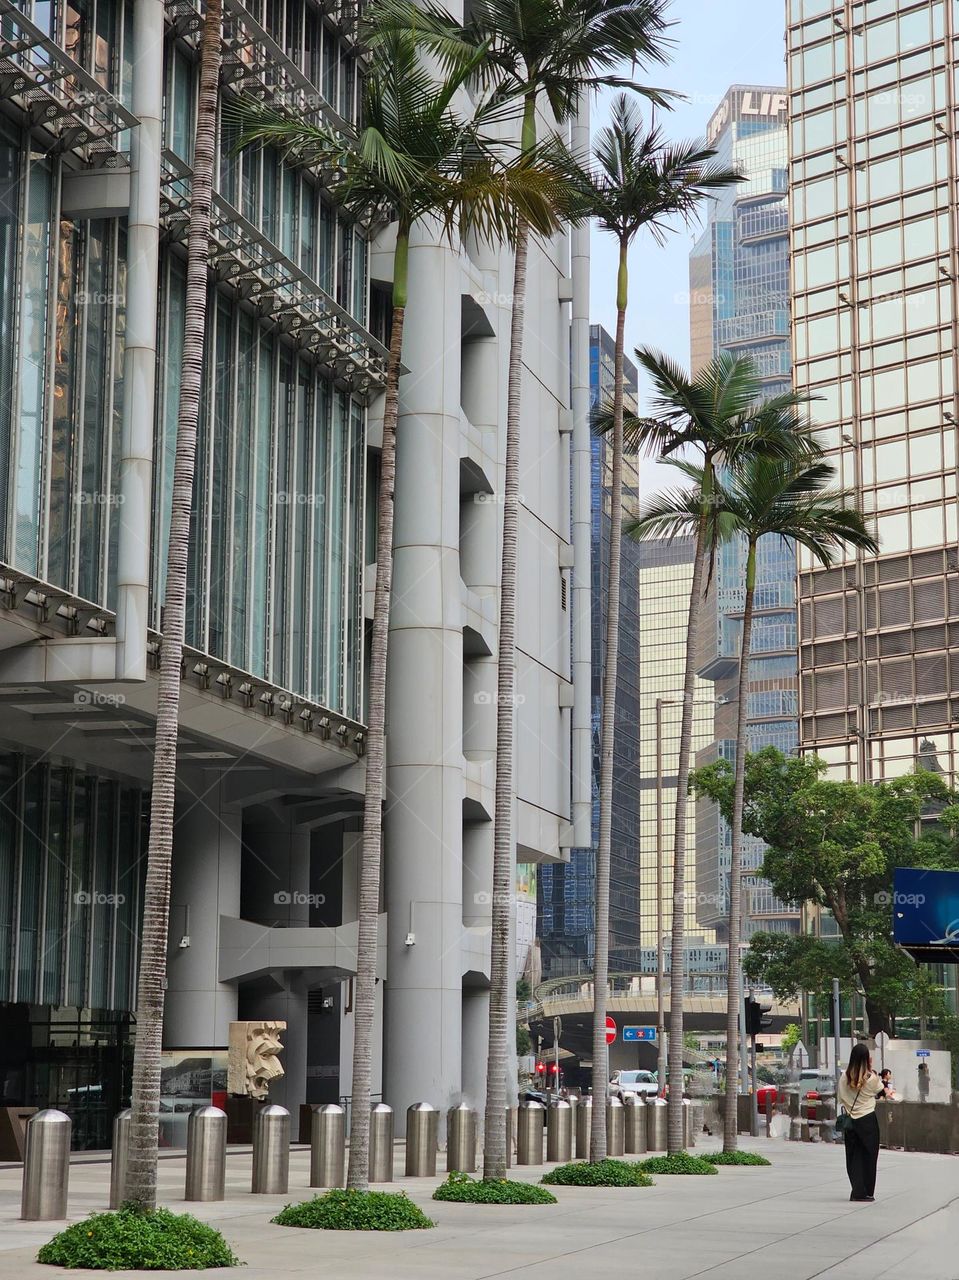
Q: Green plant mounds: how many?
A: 6